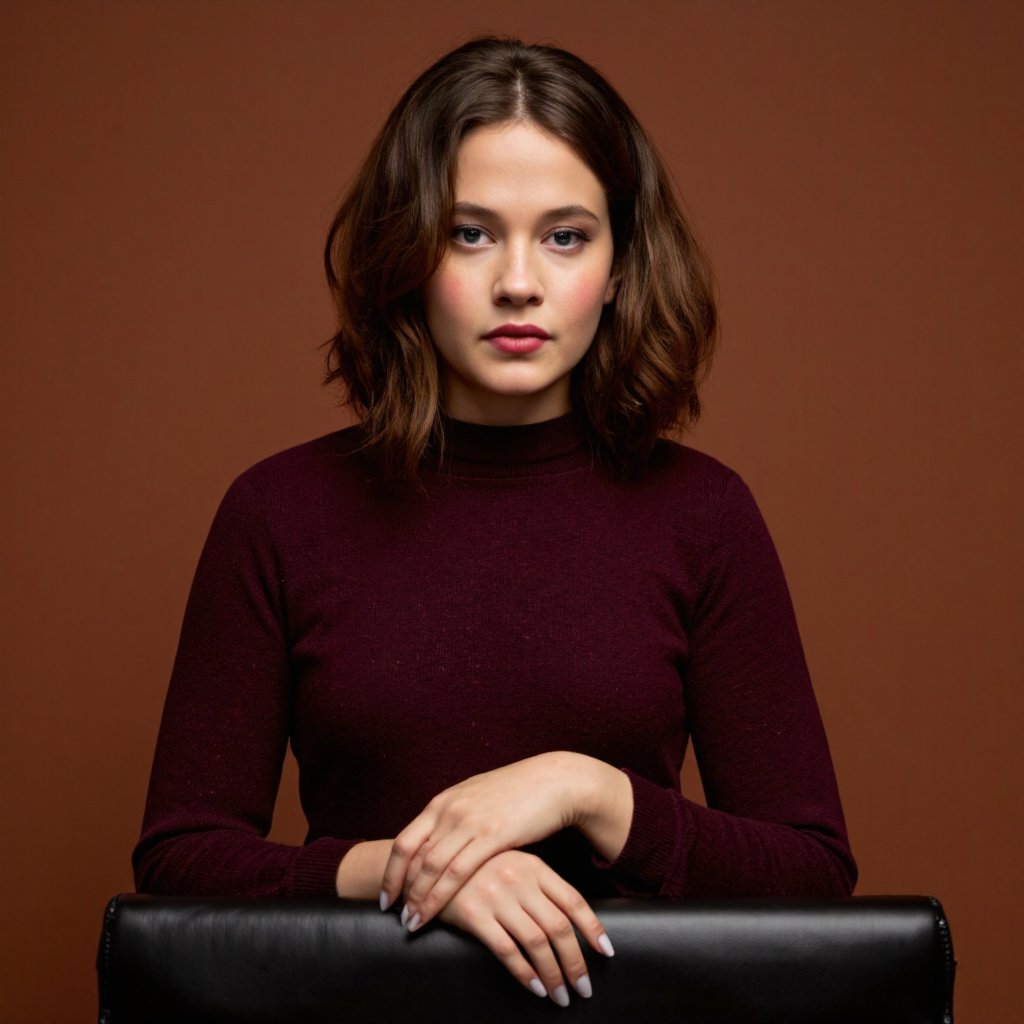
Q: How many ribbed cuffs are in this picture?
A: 2